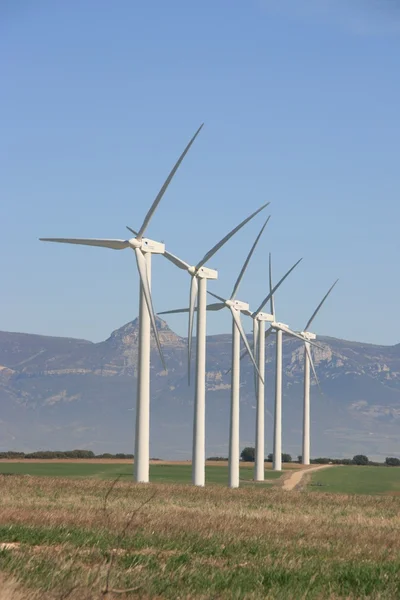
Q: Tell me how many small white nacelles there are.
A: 6